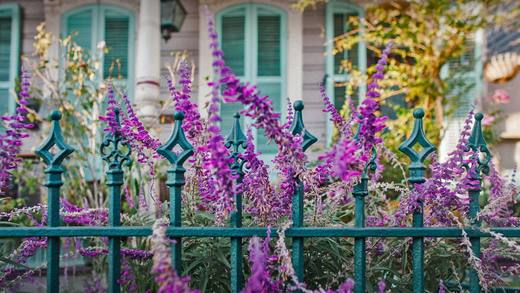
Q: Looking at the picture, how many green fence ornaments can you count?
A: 8